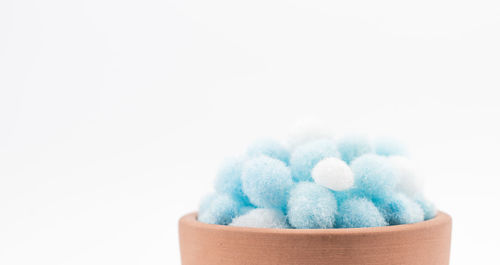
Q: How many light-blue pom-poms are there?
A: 12